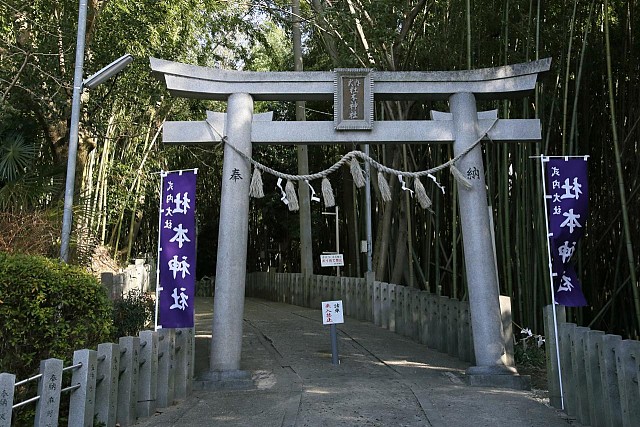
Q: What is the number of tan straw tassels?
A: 7